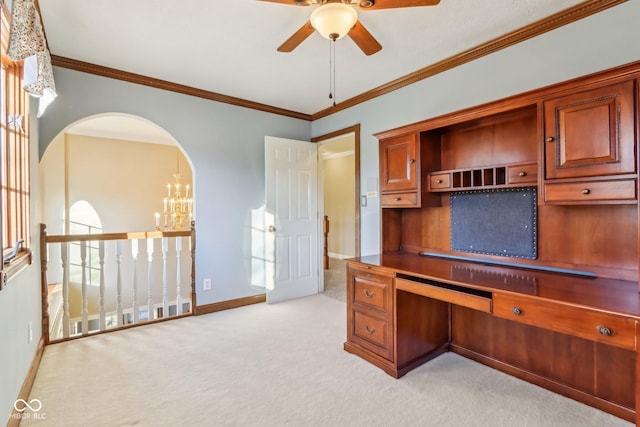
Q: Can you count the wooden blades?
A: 4